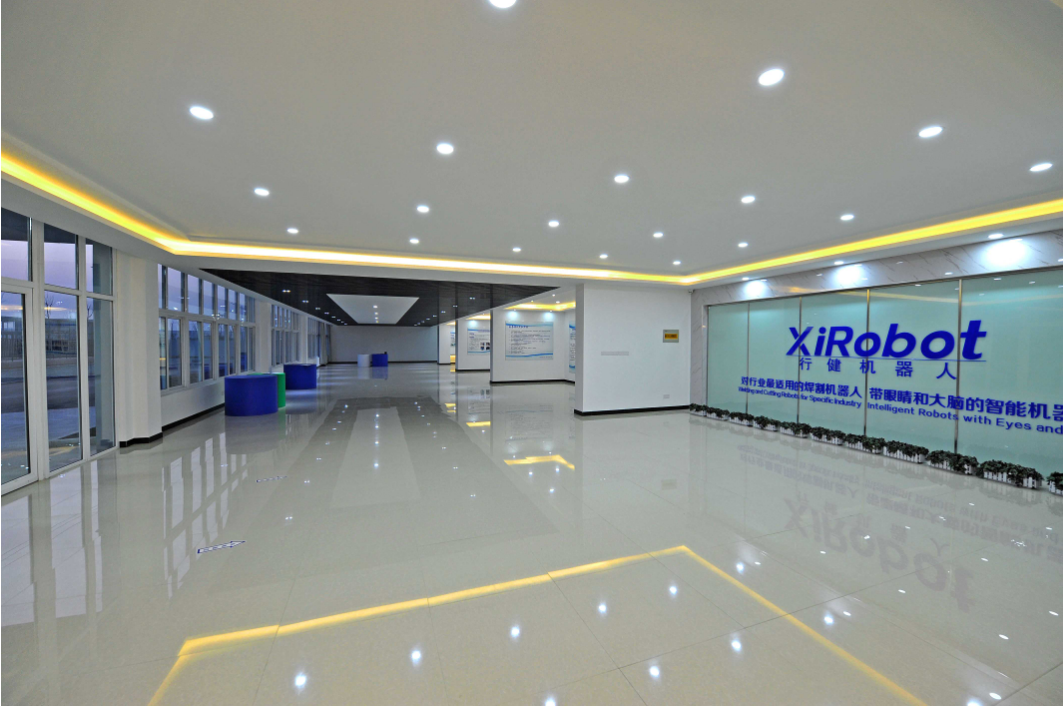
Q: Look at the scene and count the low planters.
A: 11